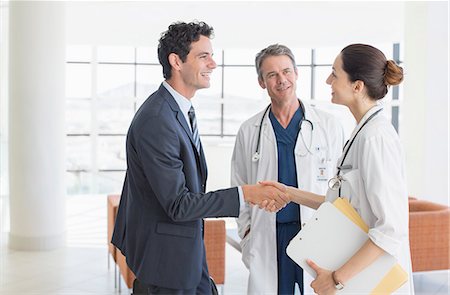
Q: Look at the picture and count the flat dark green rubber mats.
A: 0